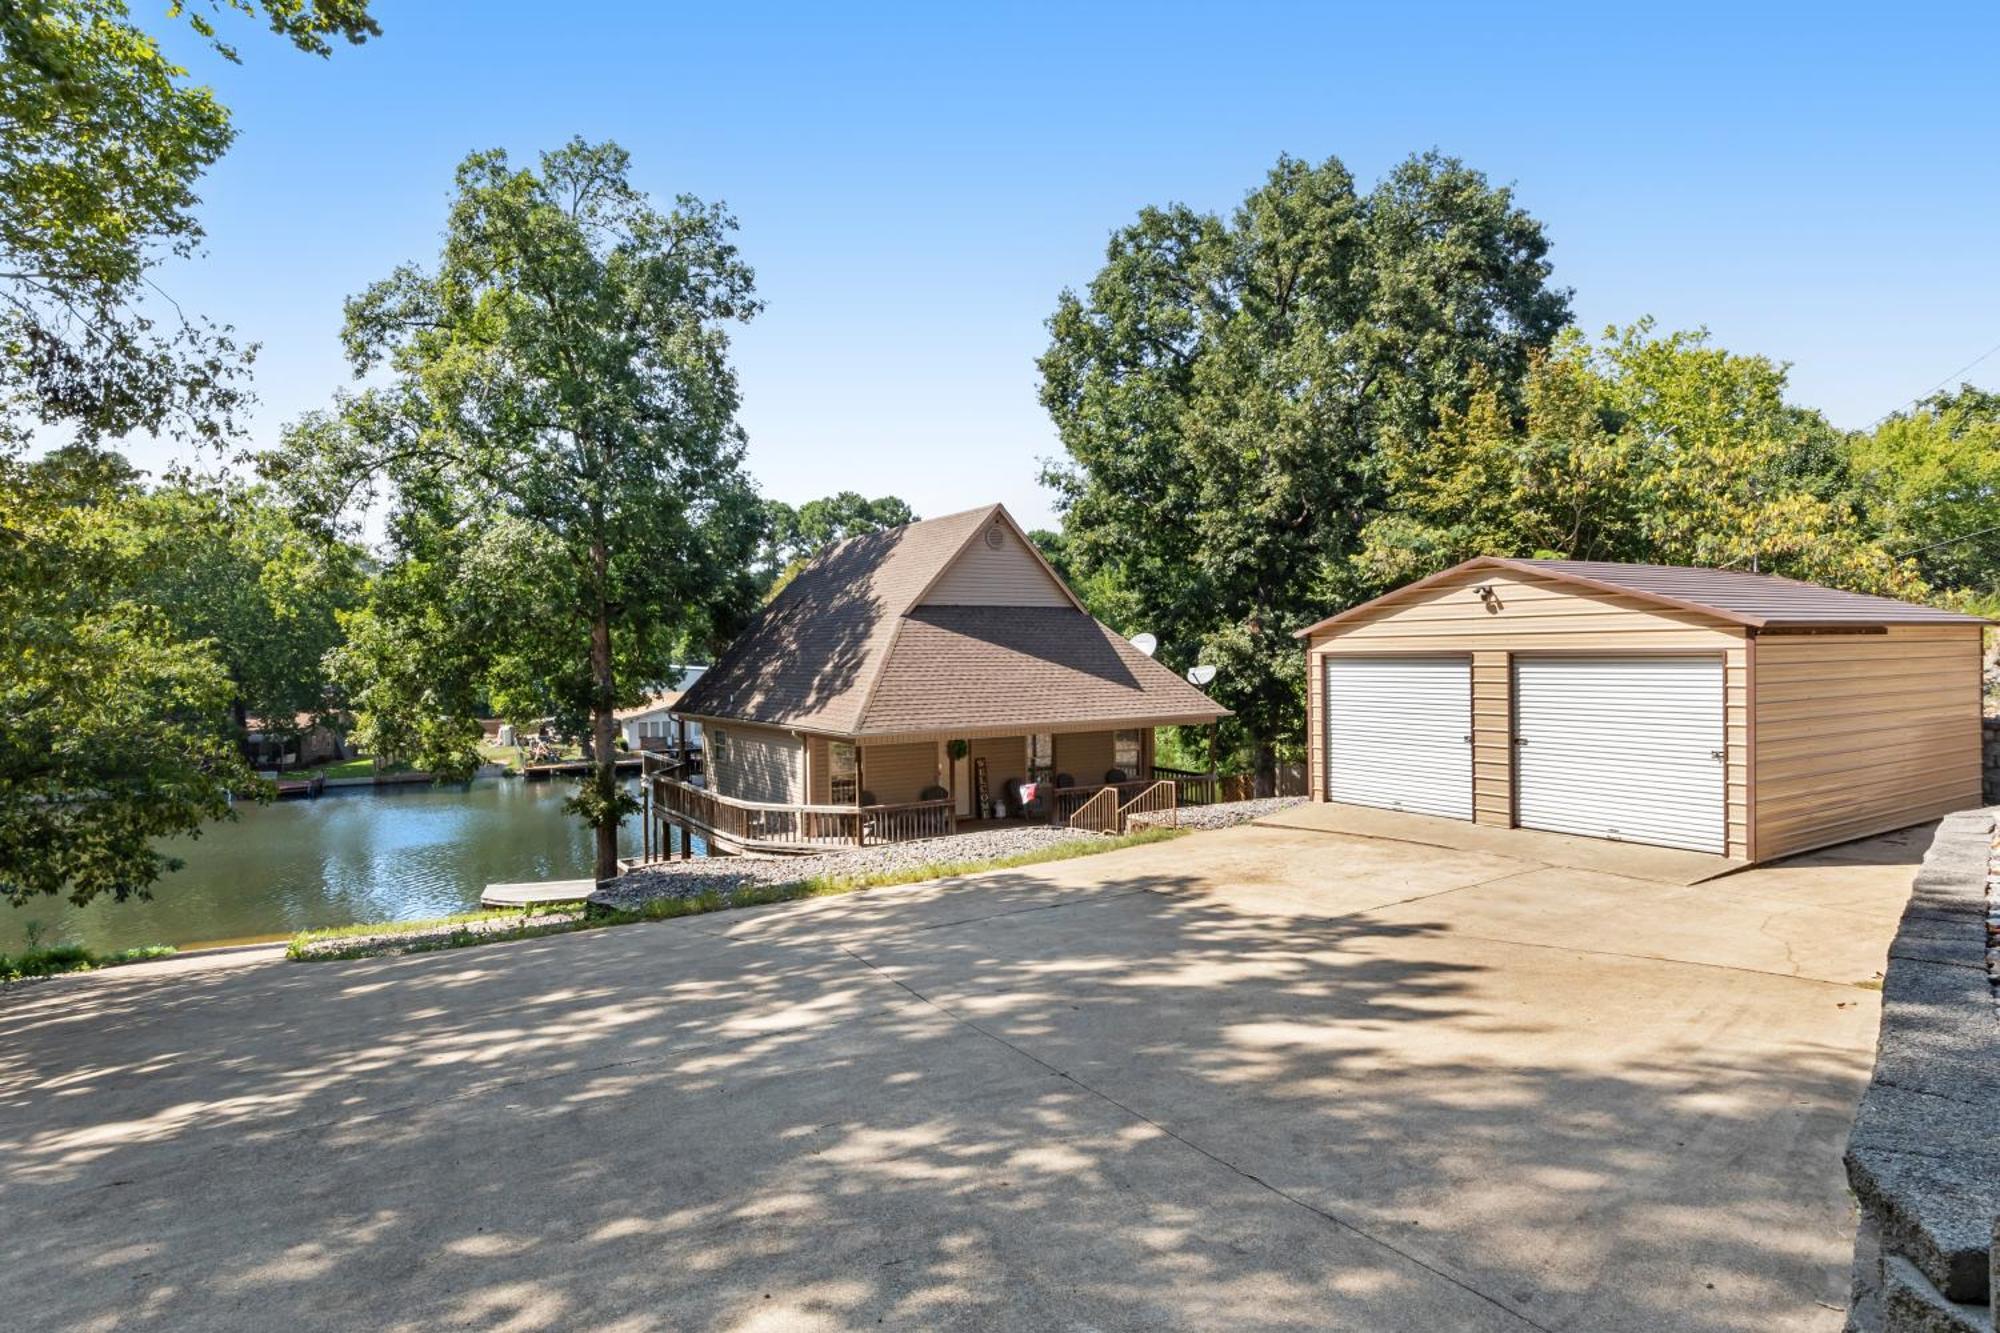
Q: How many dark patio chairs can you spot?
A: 5